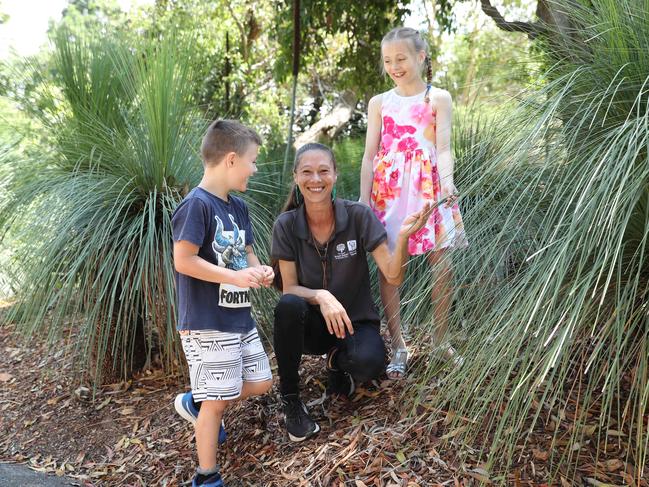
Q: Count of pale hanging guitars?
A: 0